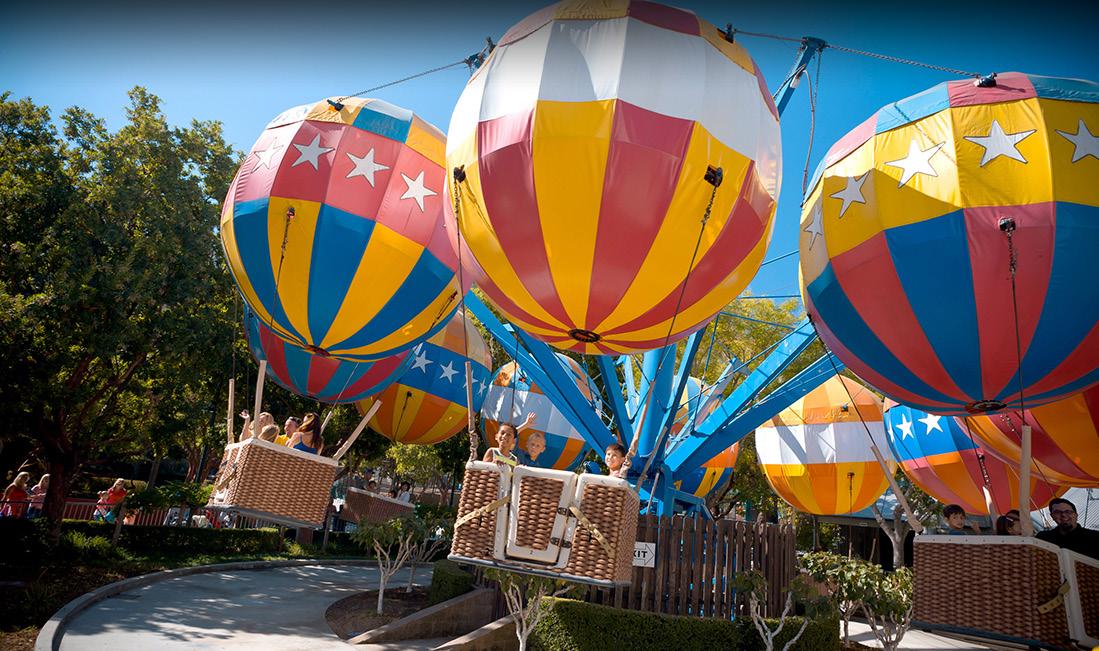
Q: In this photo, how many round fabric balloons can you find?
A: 10